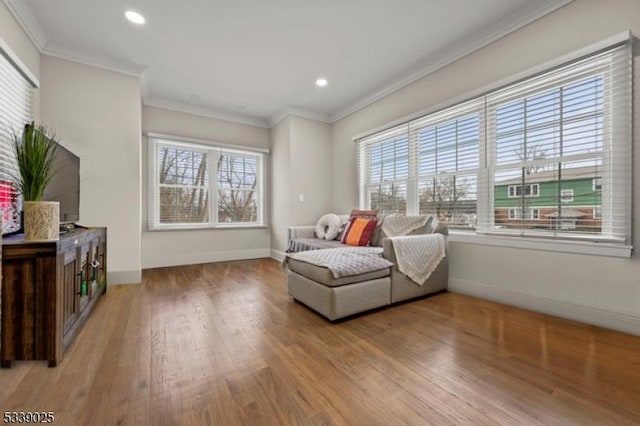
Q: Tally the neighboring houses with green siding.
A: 1